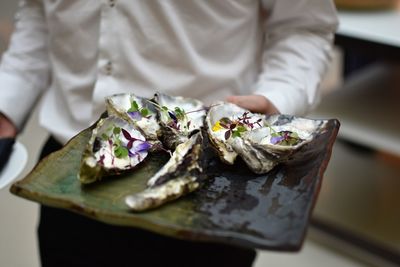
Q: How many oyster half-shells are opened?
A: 5